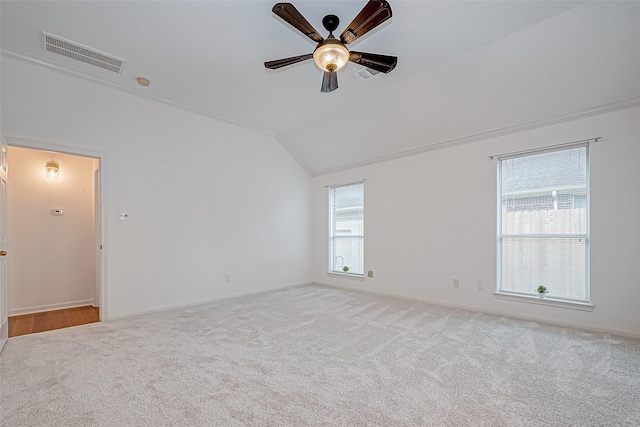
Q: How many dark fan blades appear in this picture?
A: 5